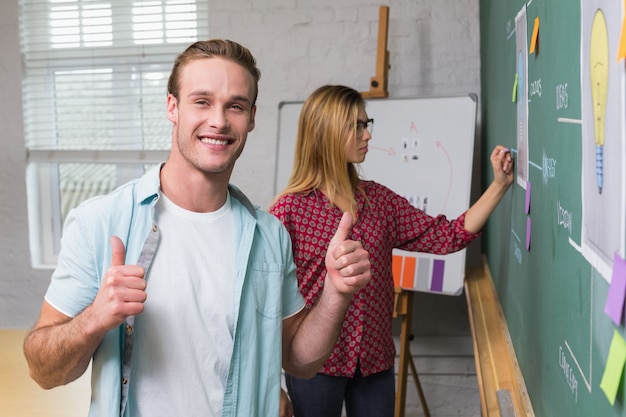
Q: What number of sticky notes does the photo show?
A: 7